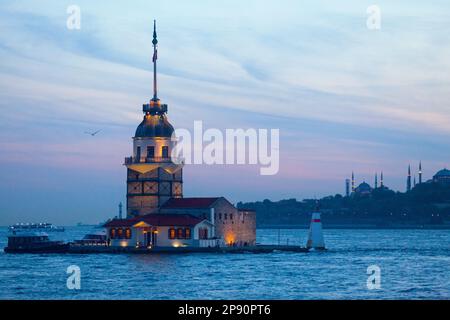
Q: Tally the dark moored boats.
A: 2